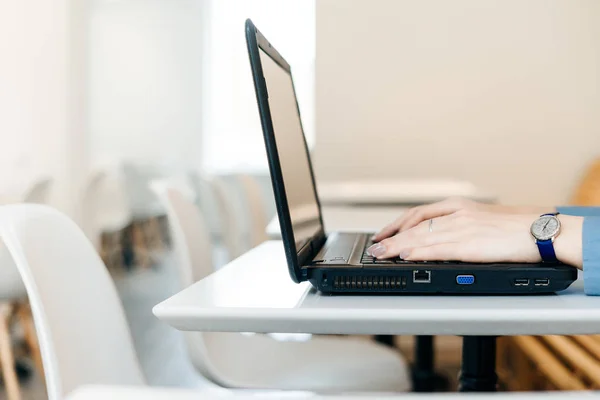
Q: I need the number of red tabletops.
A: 0